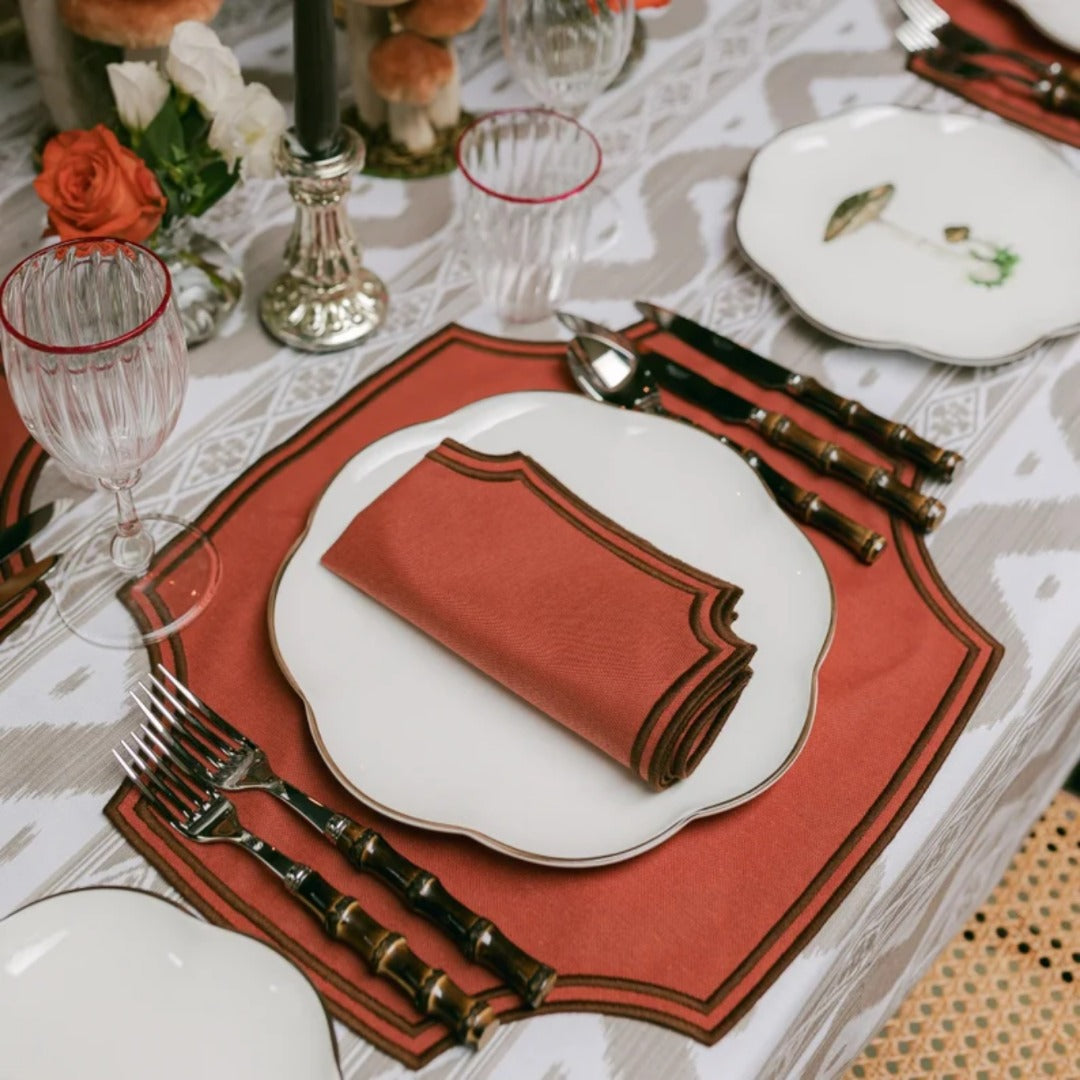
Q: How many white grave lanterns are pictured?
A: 0